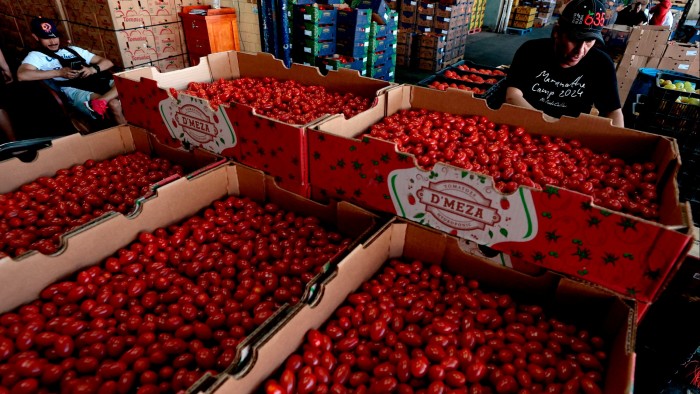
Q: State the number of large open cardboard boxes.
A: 5